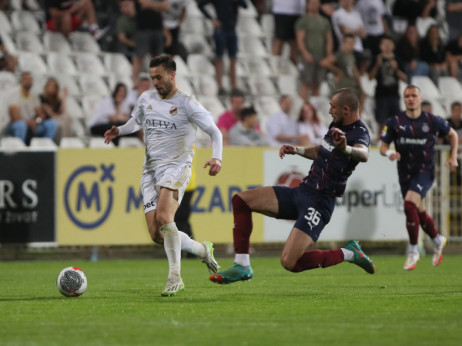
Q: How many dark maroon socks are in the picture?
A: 4